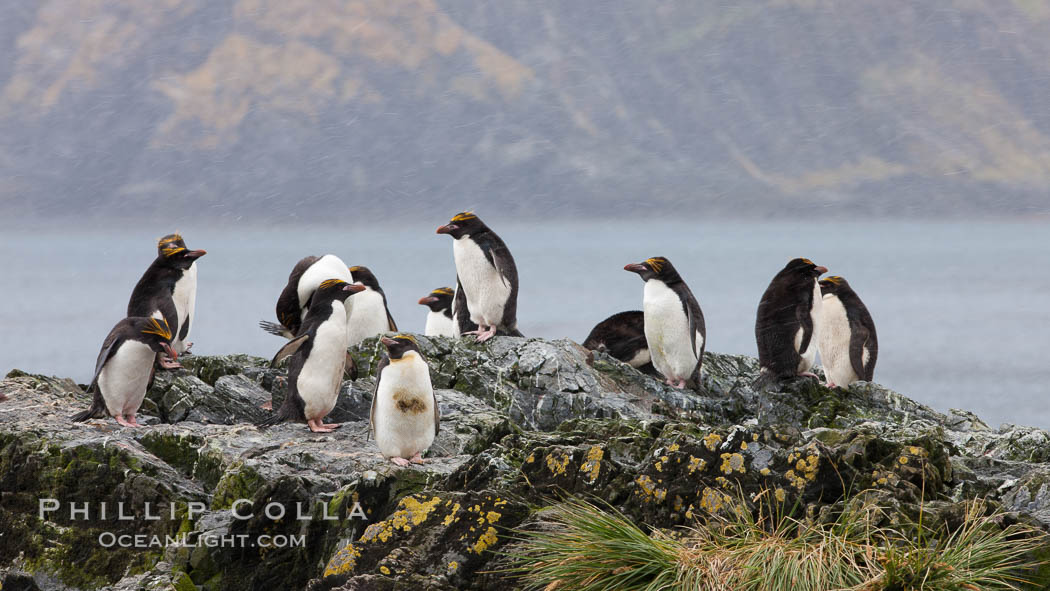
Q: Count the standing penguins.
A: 11